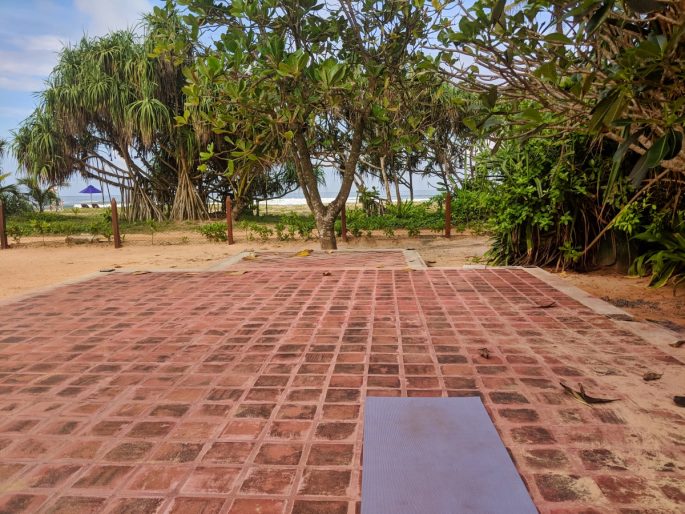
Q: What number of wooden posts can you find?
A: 5